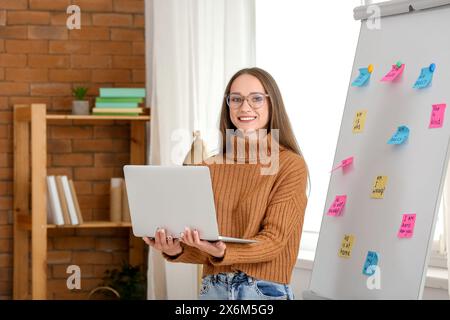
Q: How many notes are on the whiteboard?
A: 12